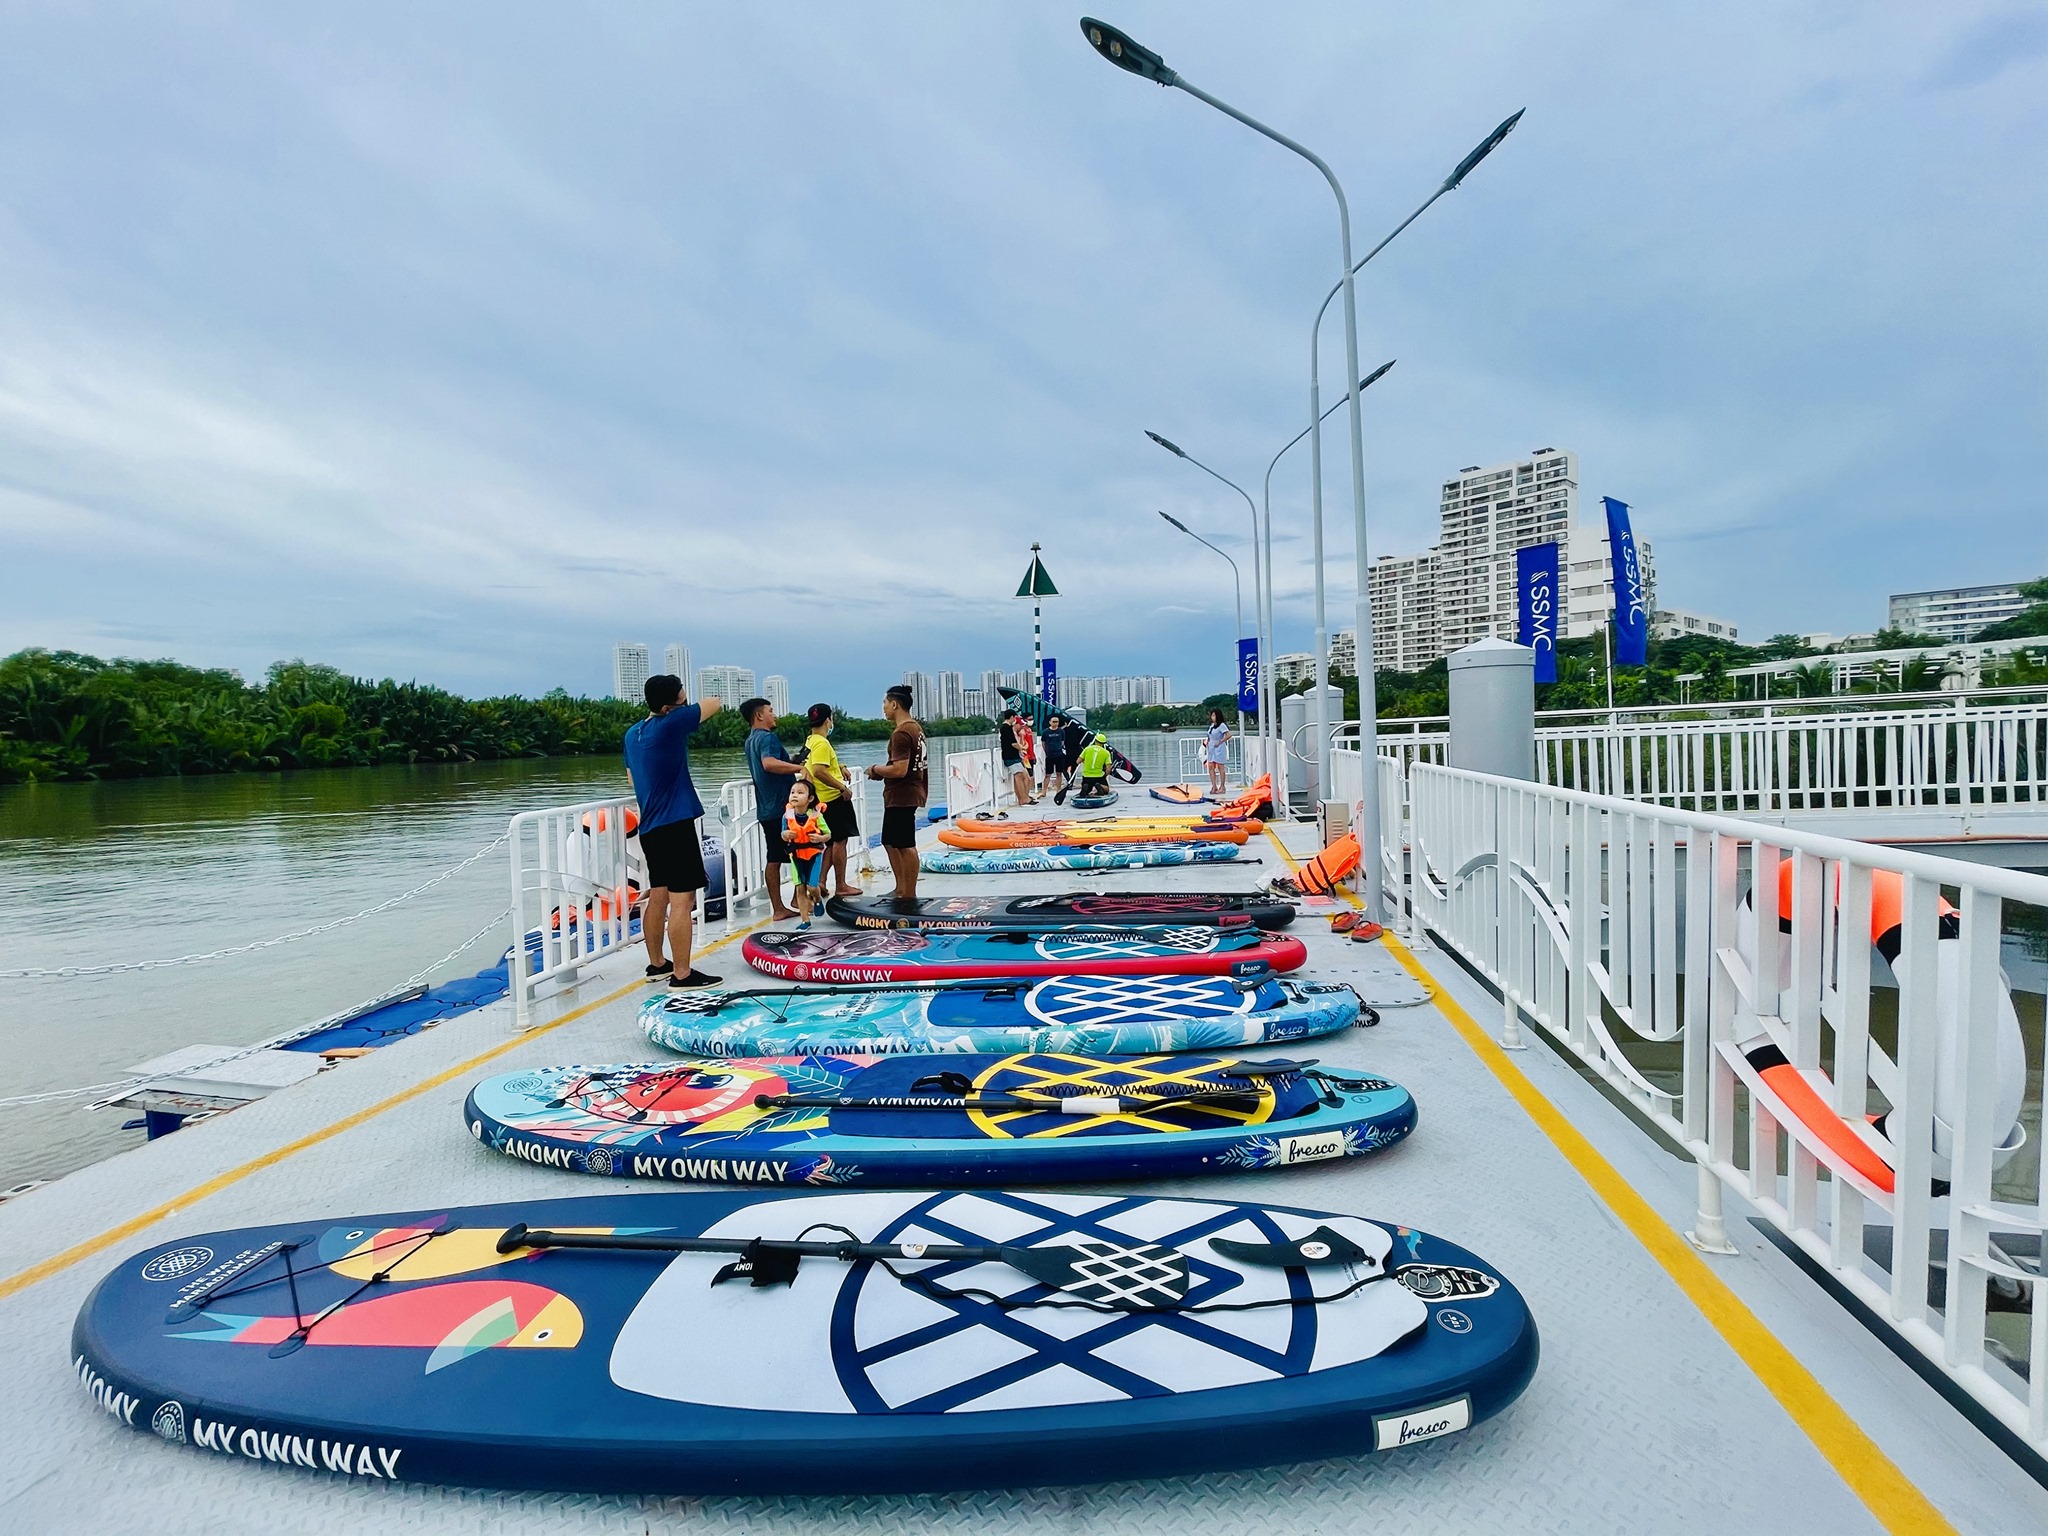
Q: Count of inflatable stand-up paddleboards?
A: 11